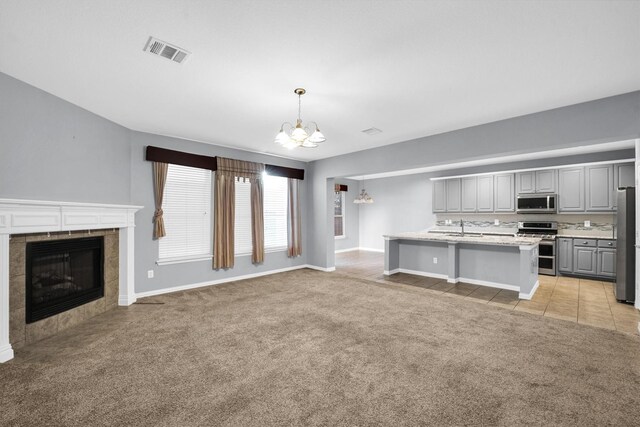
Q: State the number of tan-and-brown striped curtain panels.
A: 4